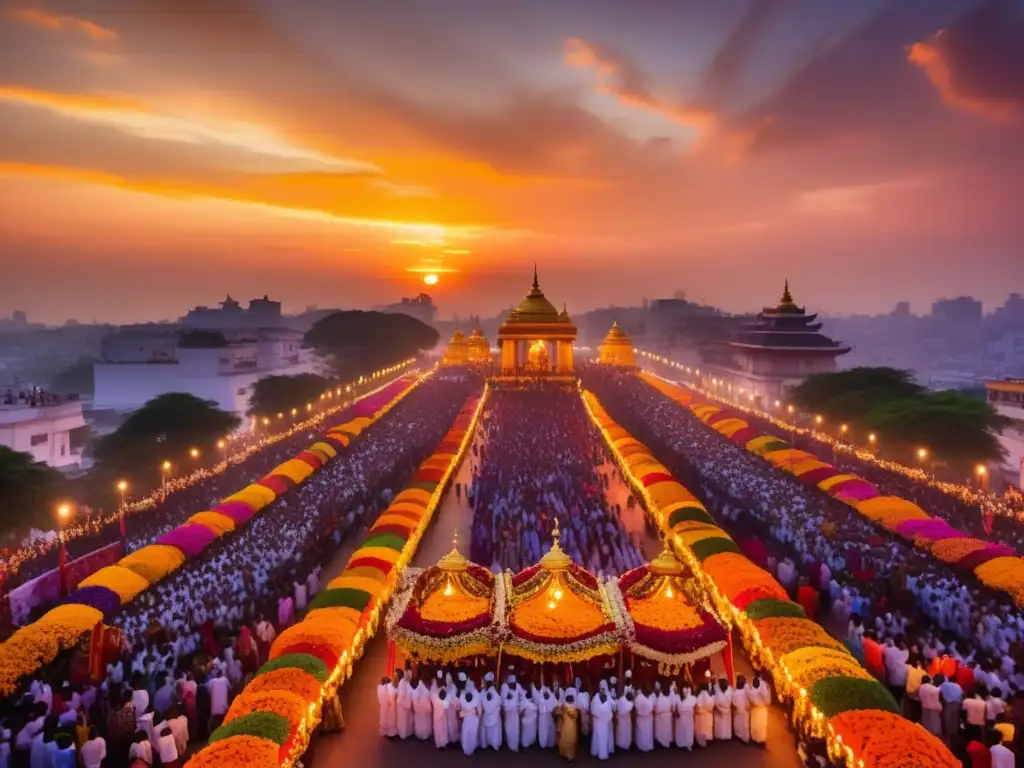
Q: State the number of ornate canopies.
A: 3